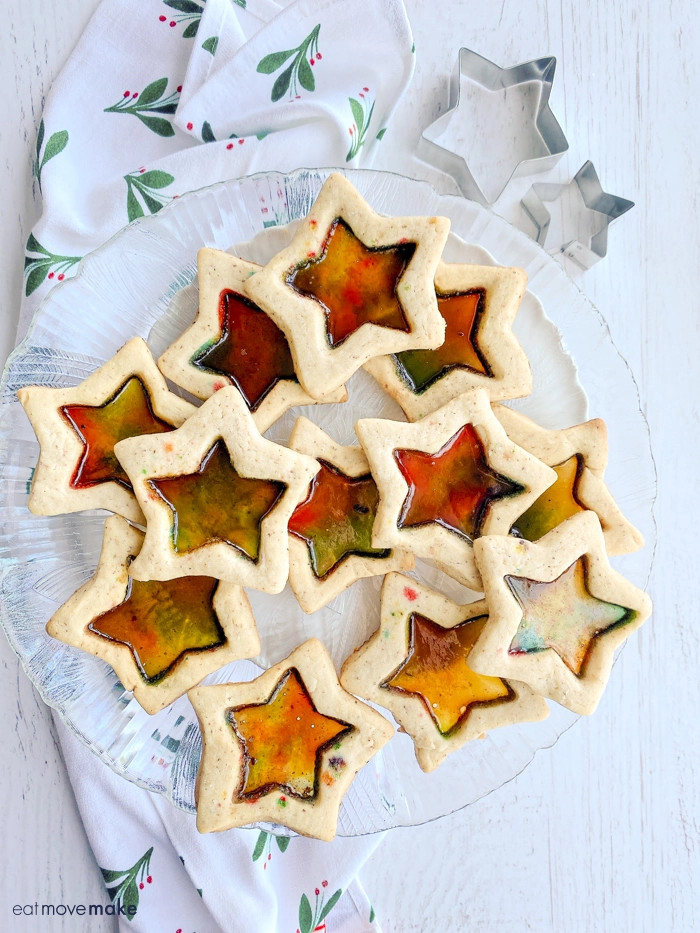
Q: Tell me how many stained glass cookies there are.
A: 12